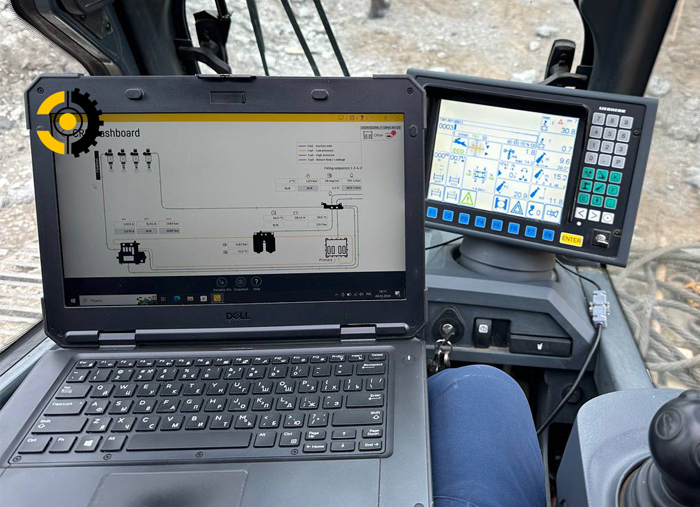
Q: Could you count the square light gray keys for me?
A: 12